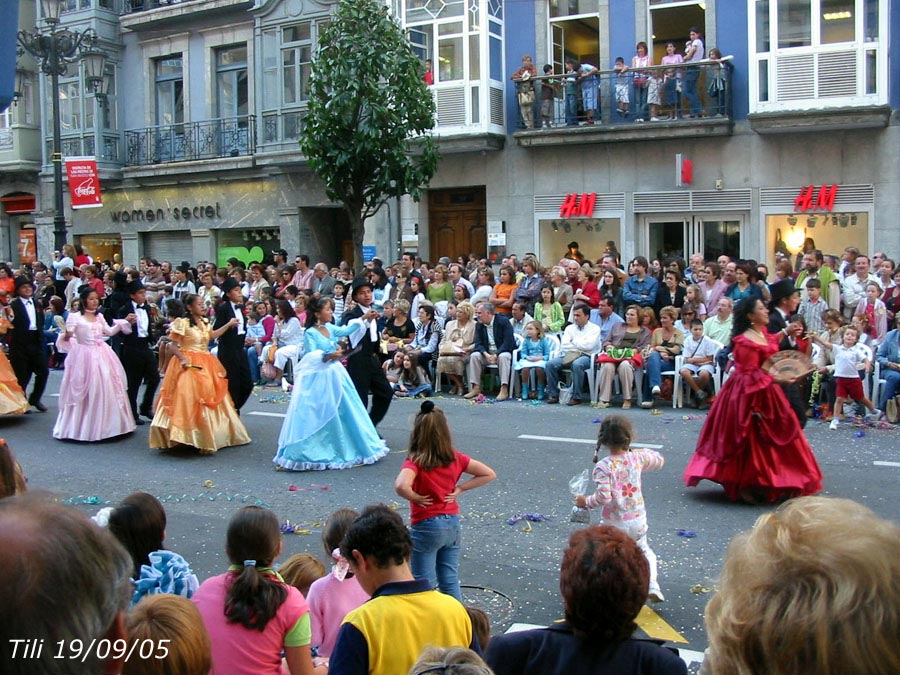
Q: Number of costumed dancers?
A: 10